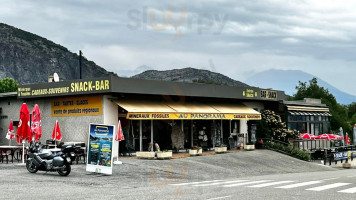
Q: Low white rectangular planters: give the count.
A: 5